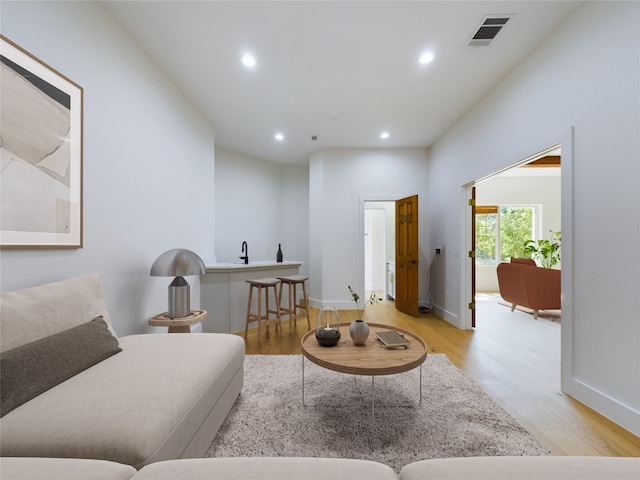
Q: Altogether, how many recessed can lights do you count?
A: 4